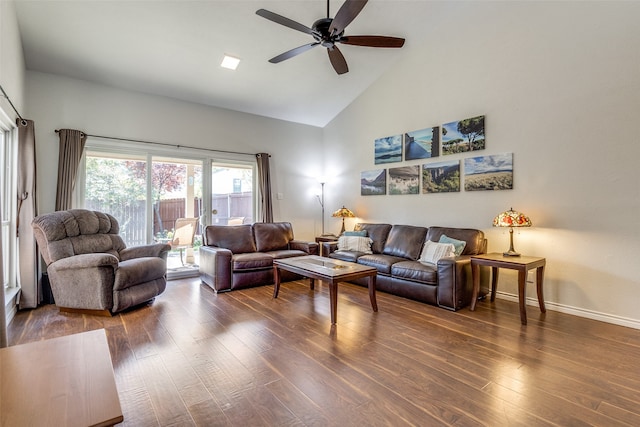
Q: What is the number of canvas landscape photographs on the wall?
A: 7